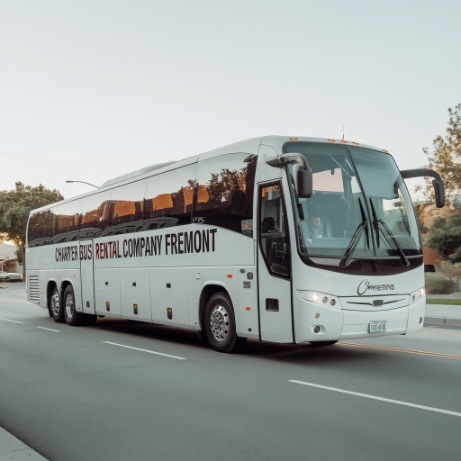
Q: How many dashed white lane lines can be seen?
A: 4